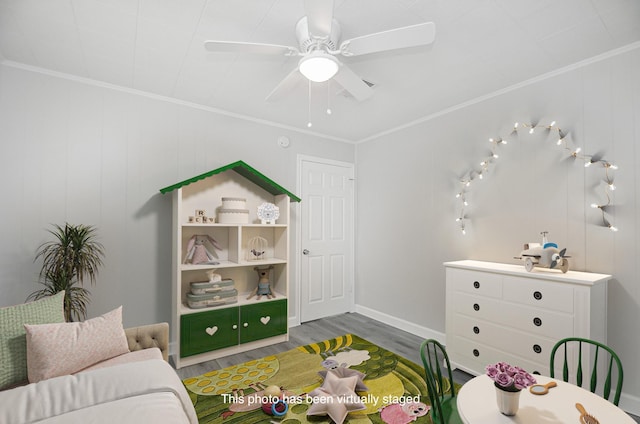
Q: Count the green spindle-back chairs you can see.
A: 2